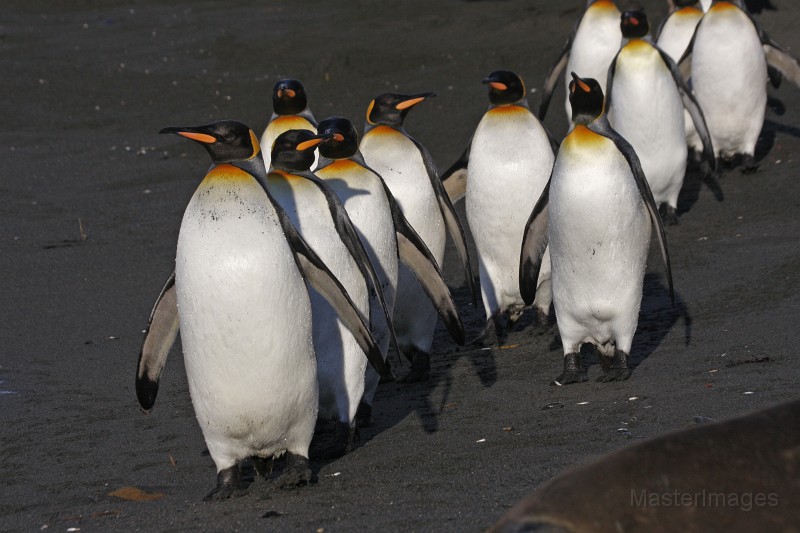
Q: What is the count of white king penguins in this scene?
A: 11